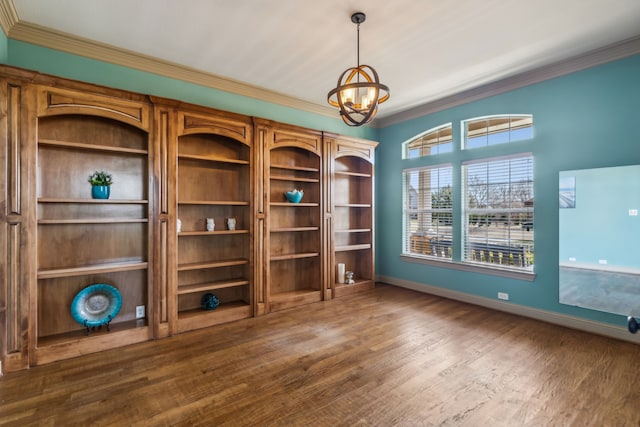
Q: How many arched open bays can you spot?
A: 4